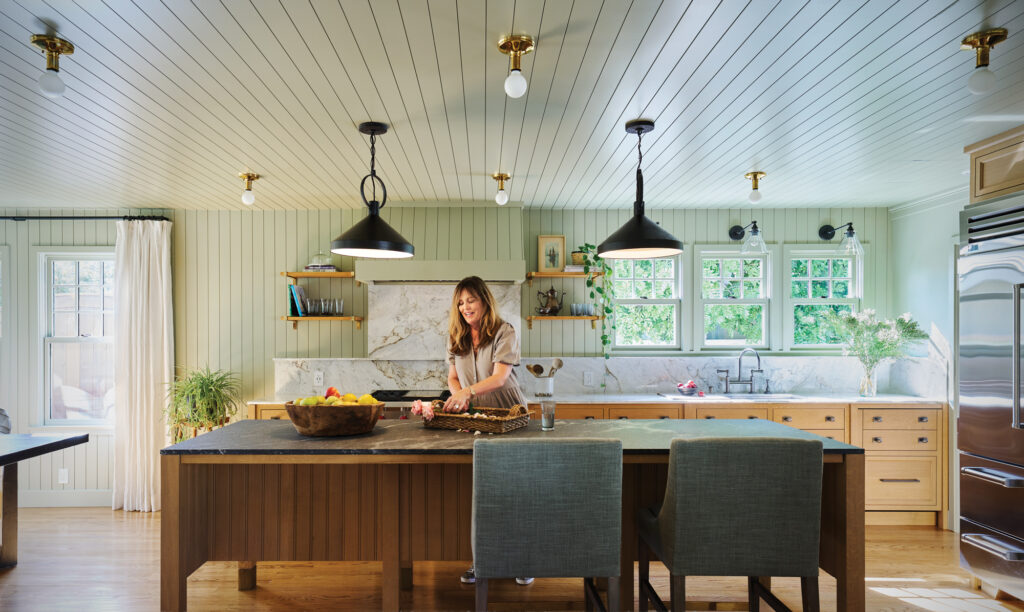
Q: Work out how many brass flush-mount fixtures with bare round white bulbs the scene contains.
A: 6